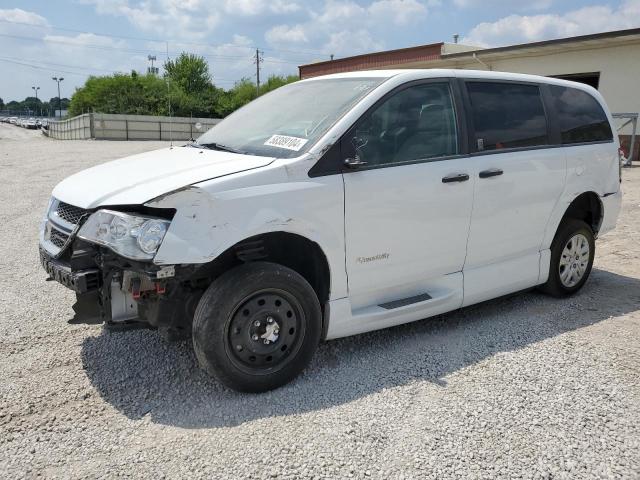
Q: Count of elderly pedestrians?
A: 0